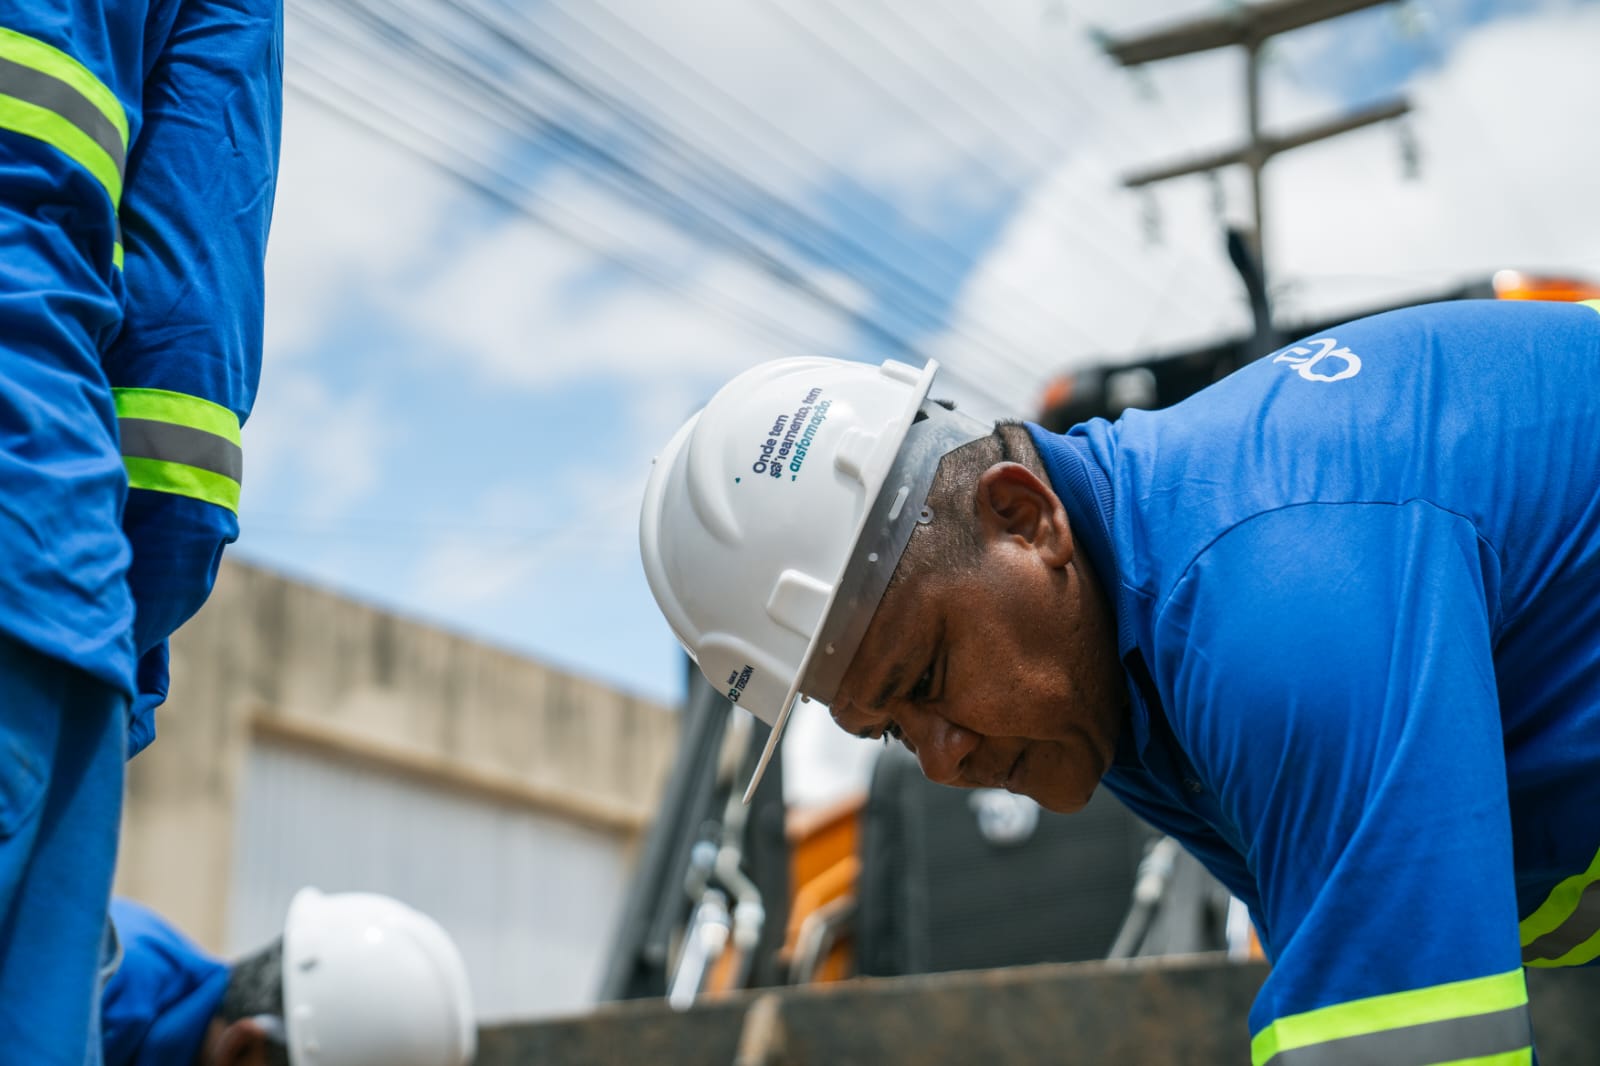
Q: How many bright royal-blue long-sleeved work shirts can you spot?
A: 3